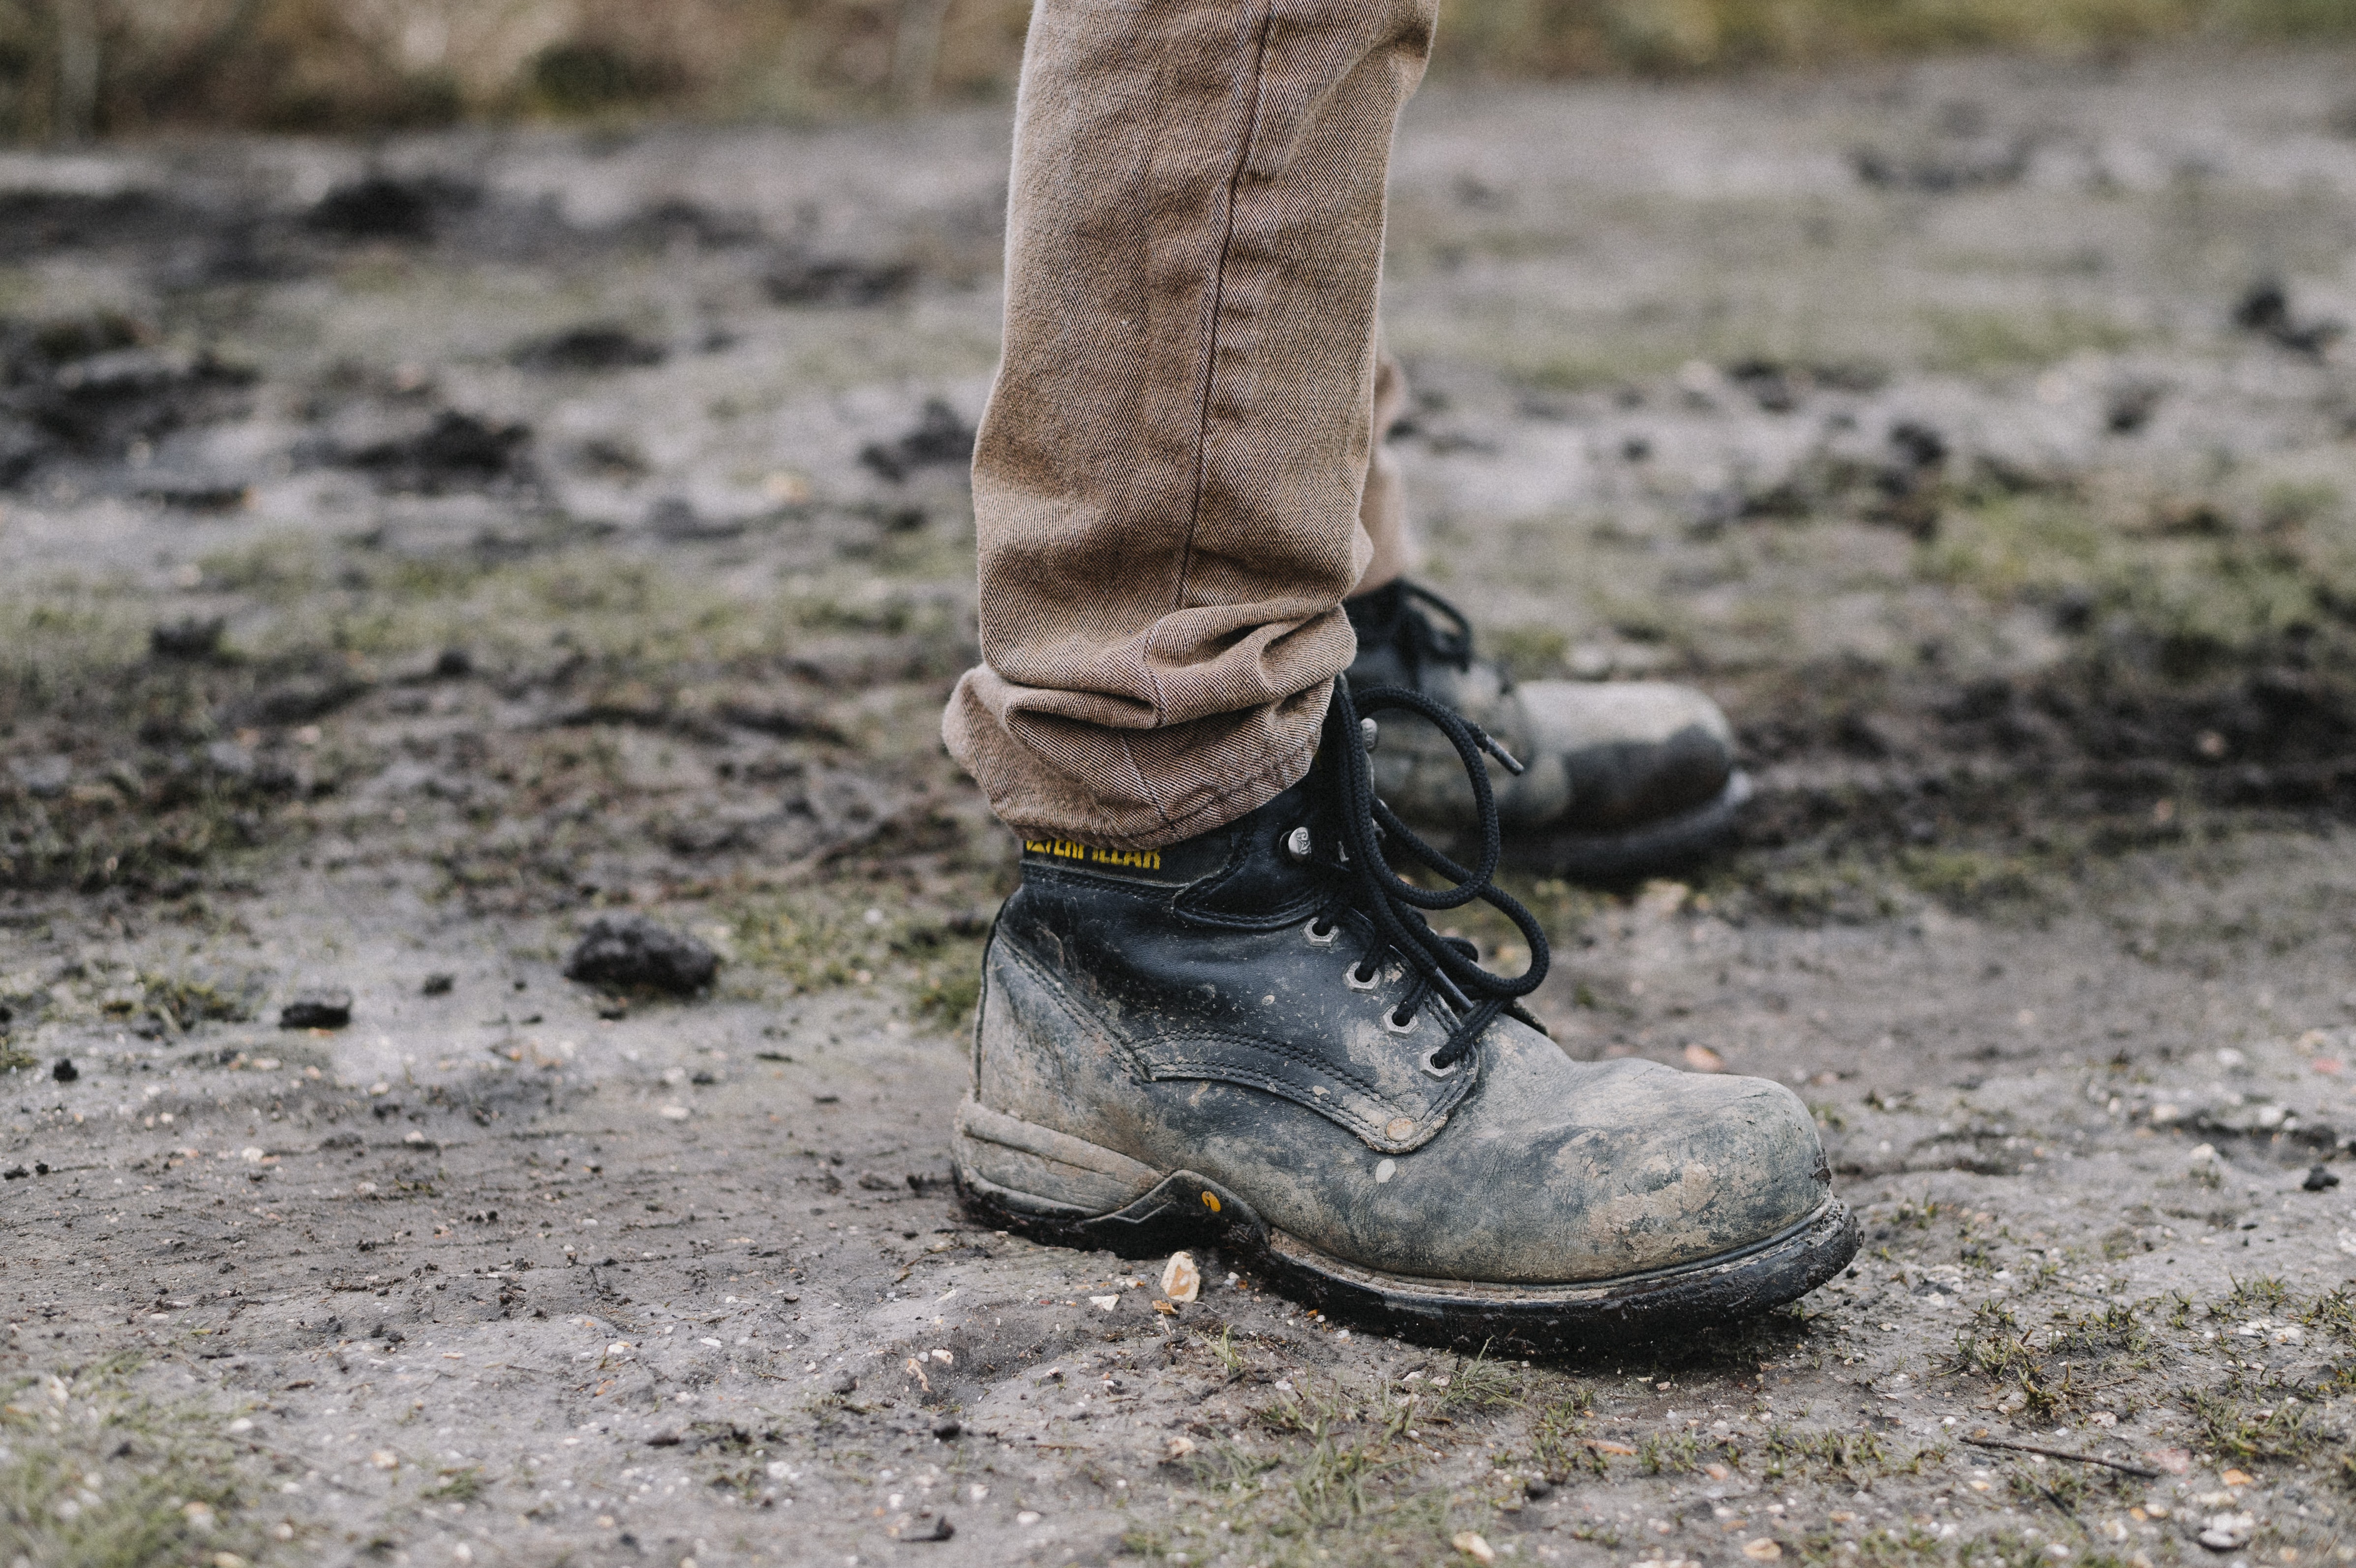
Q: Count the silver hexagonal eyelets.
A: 4